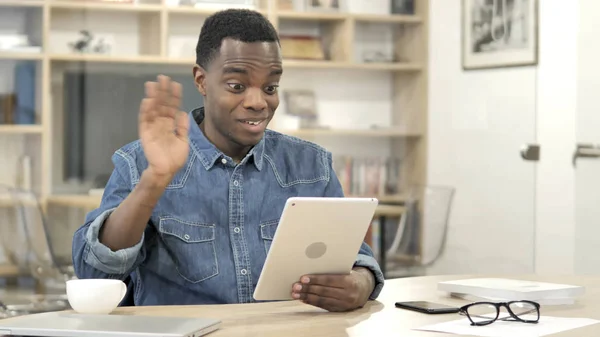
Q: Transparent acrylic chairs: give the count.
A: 2